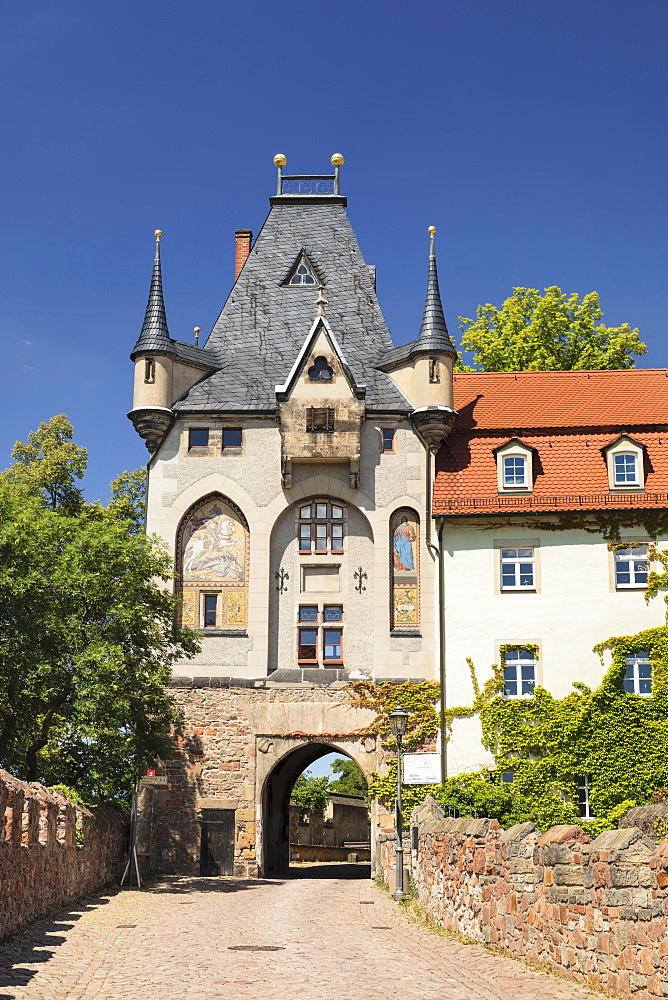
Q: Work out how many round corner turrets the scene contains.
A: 2